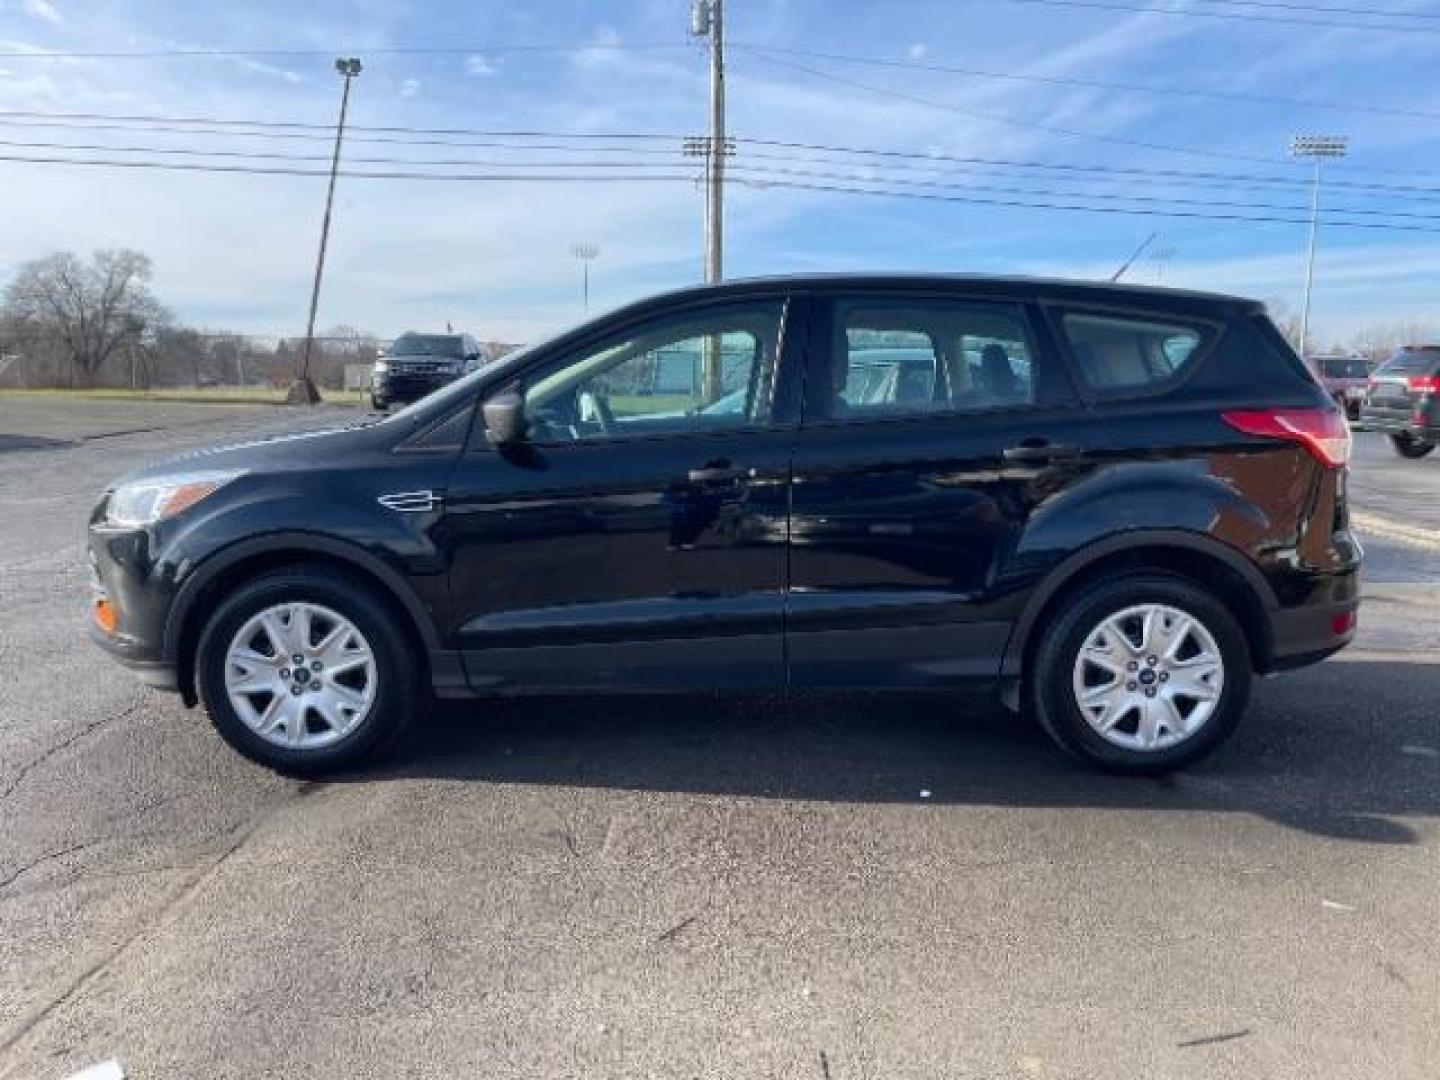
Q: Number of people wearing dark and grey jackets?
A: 0